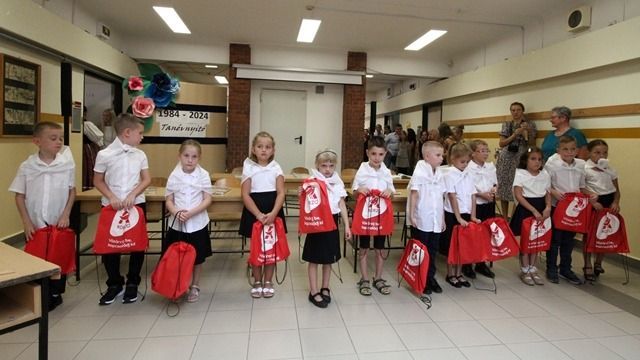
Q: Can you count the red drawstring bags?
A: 12